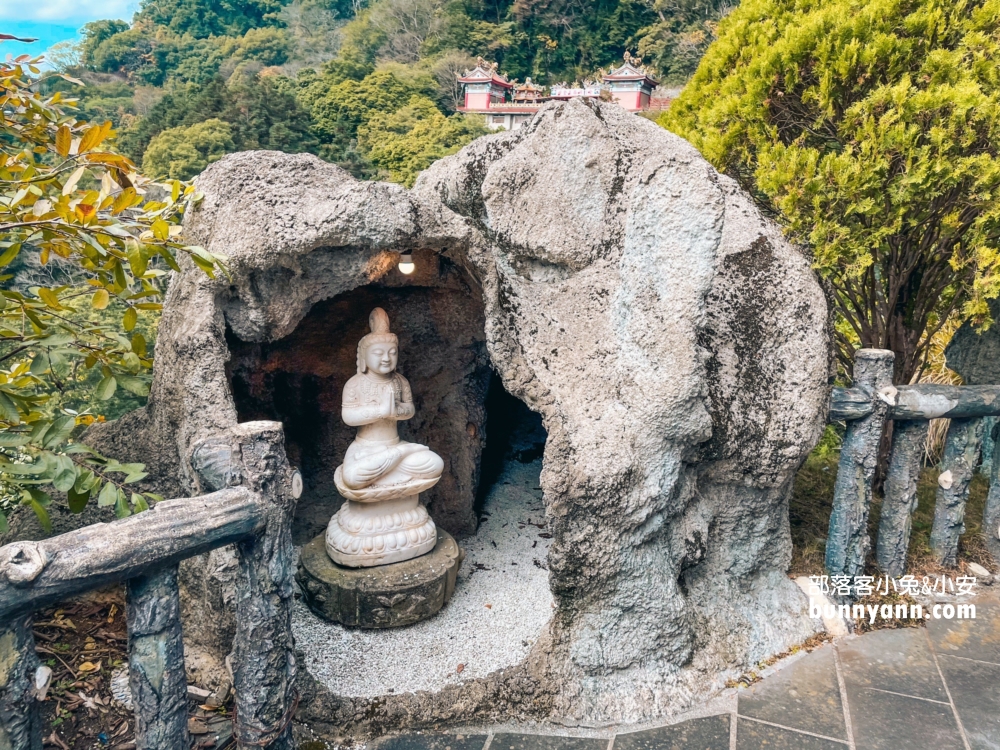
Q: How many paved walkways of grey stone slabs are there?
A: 1